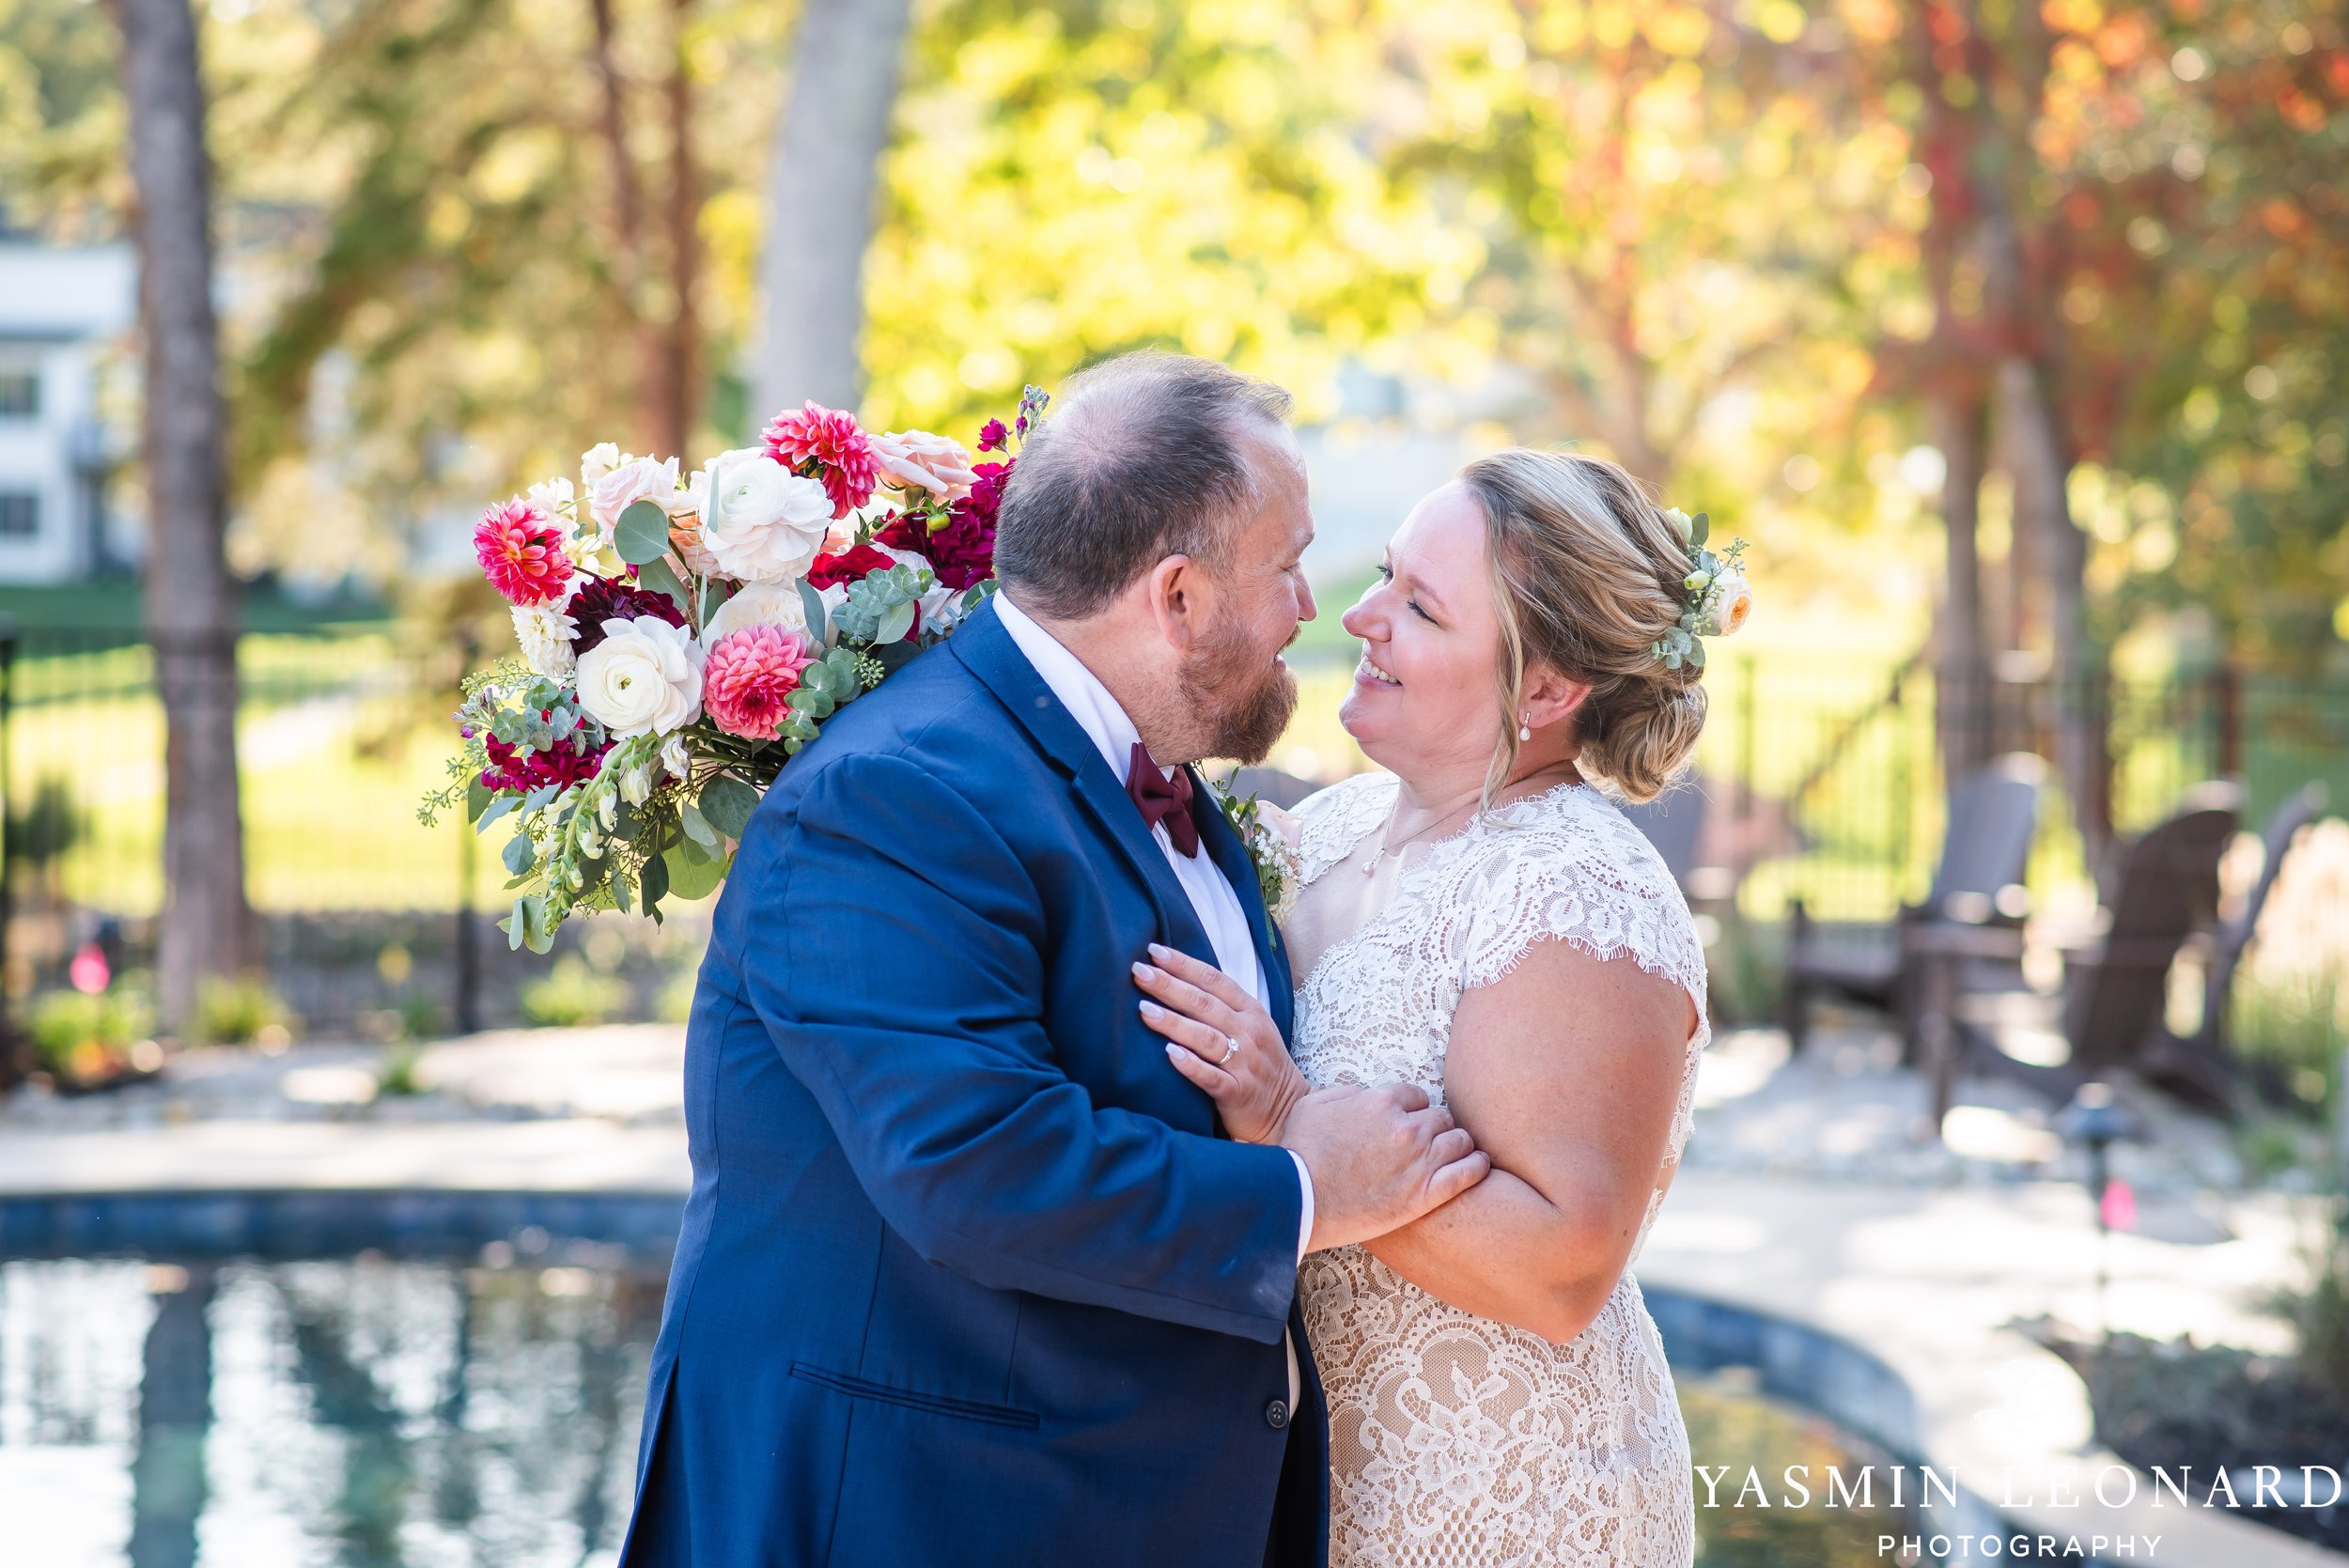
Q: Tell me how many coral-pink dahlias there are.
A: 3